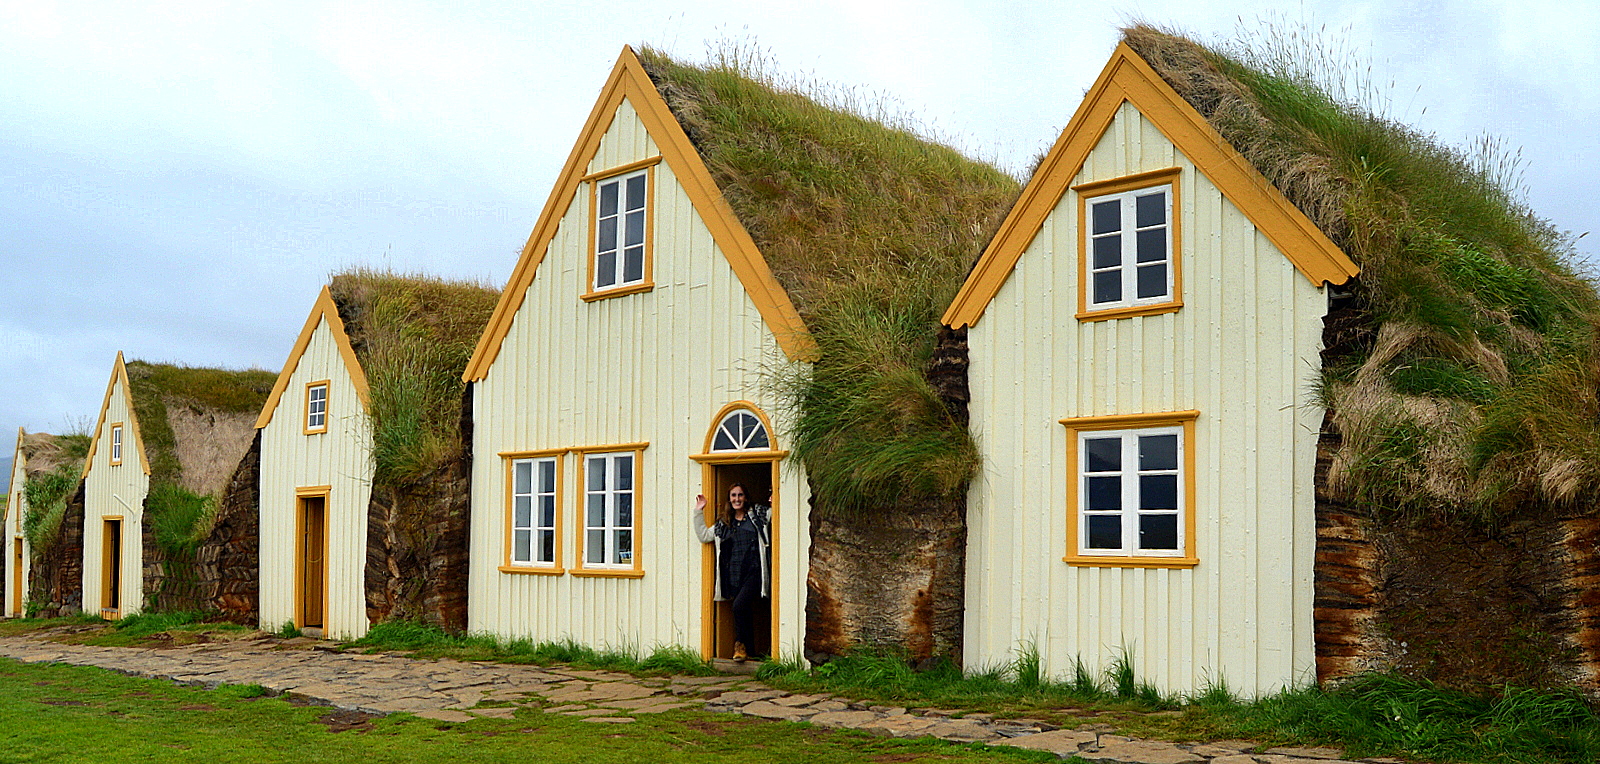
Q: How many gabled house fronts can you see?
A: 5